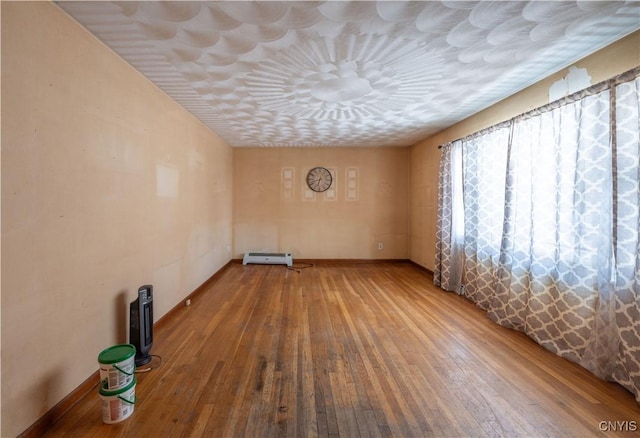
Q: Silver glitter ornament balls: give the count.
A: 0